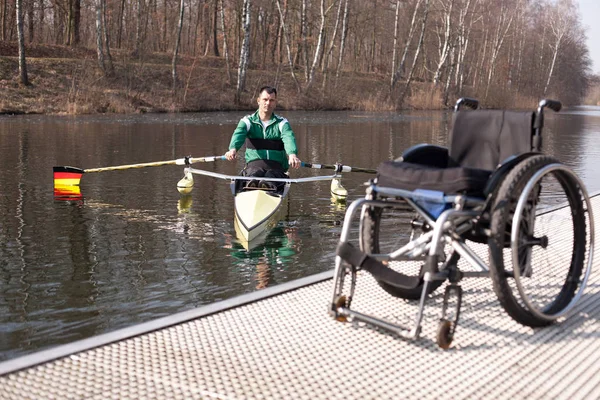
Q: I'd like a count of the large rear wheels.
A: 2